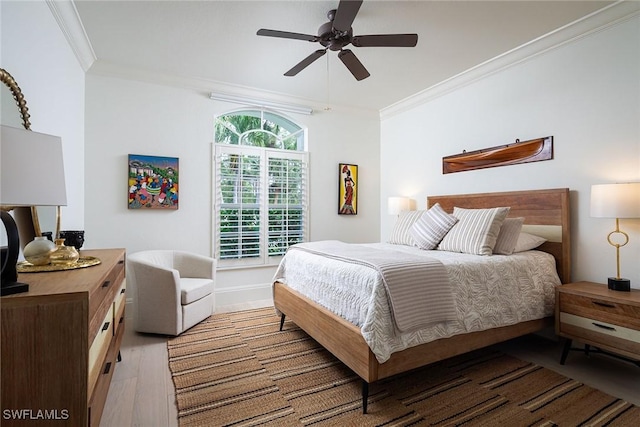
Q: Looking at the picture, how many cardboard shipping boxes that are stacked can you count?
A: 0